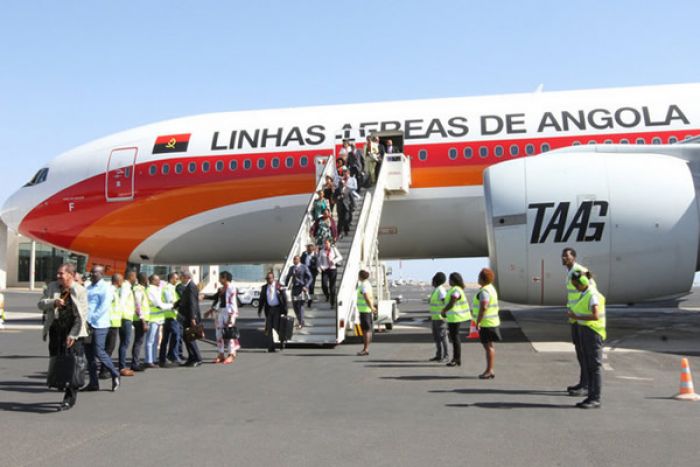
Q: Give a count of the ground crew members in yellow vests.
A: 11